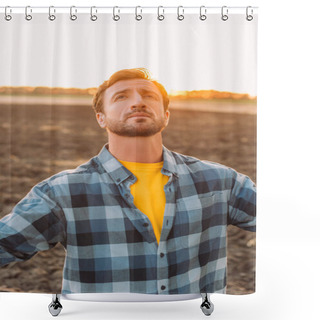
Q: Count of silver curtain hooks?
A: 12